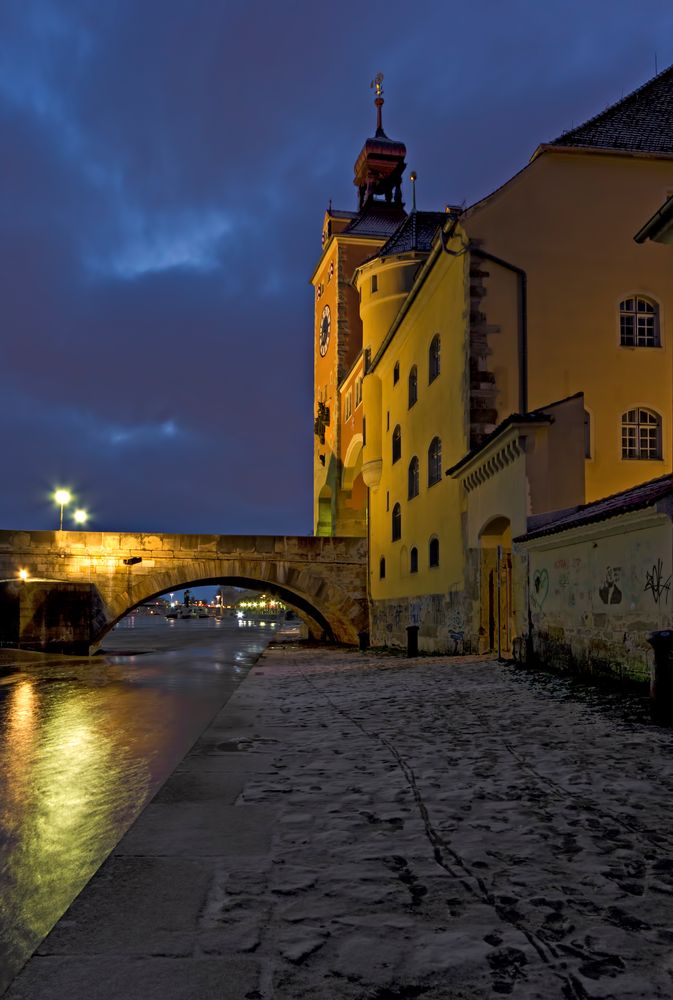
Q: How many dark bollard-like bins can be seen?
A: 3